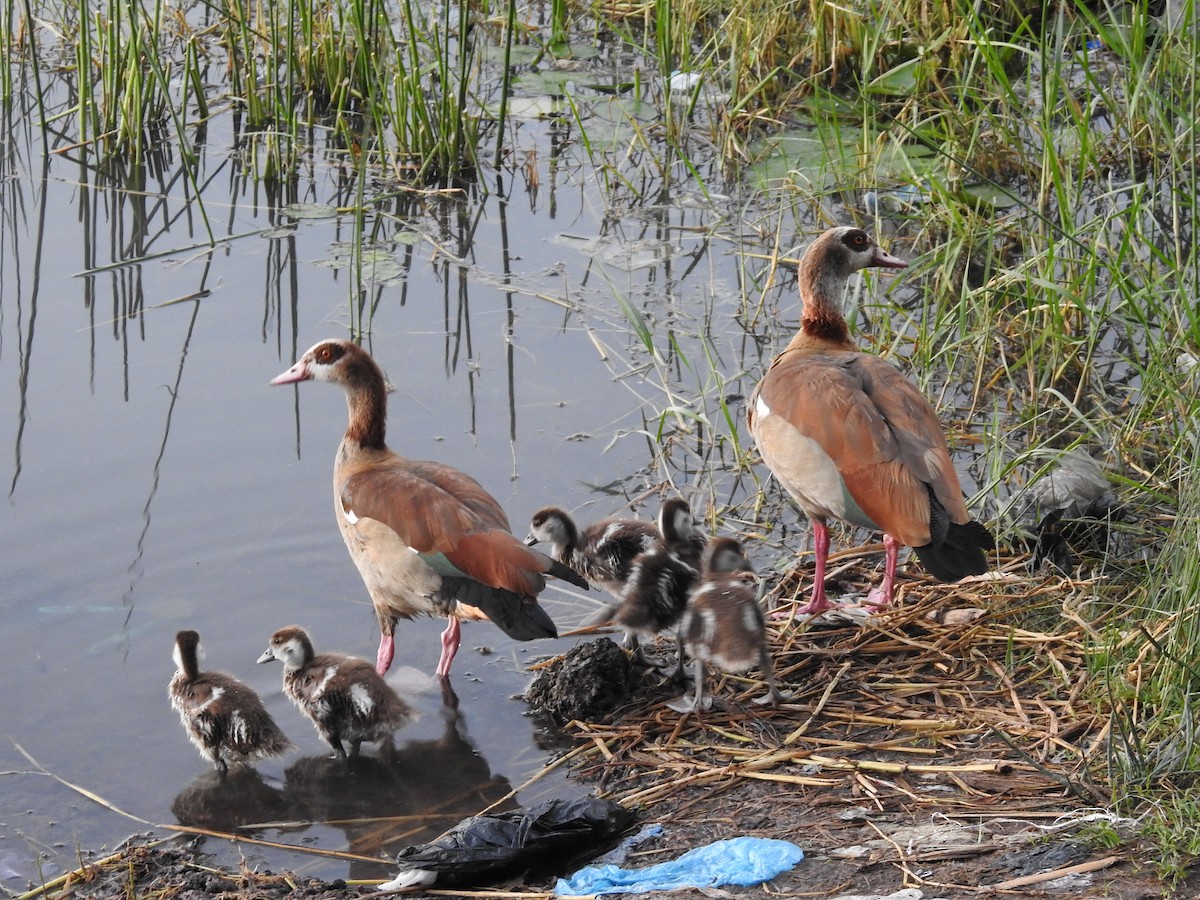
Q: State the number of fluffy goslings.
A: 5